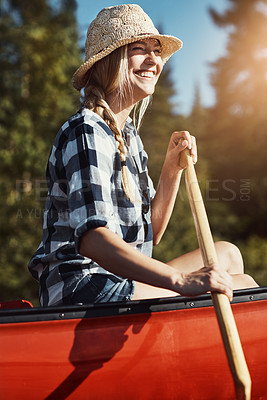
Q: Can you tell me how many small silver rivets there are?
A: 4